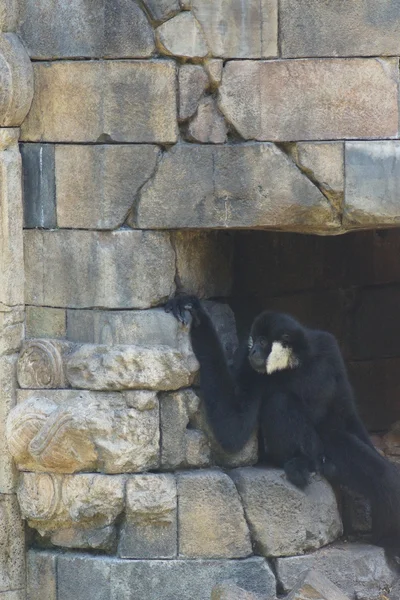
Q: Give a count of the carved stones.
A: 3